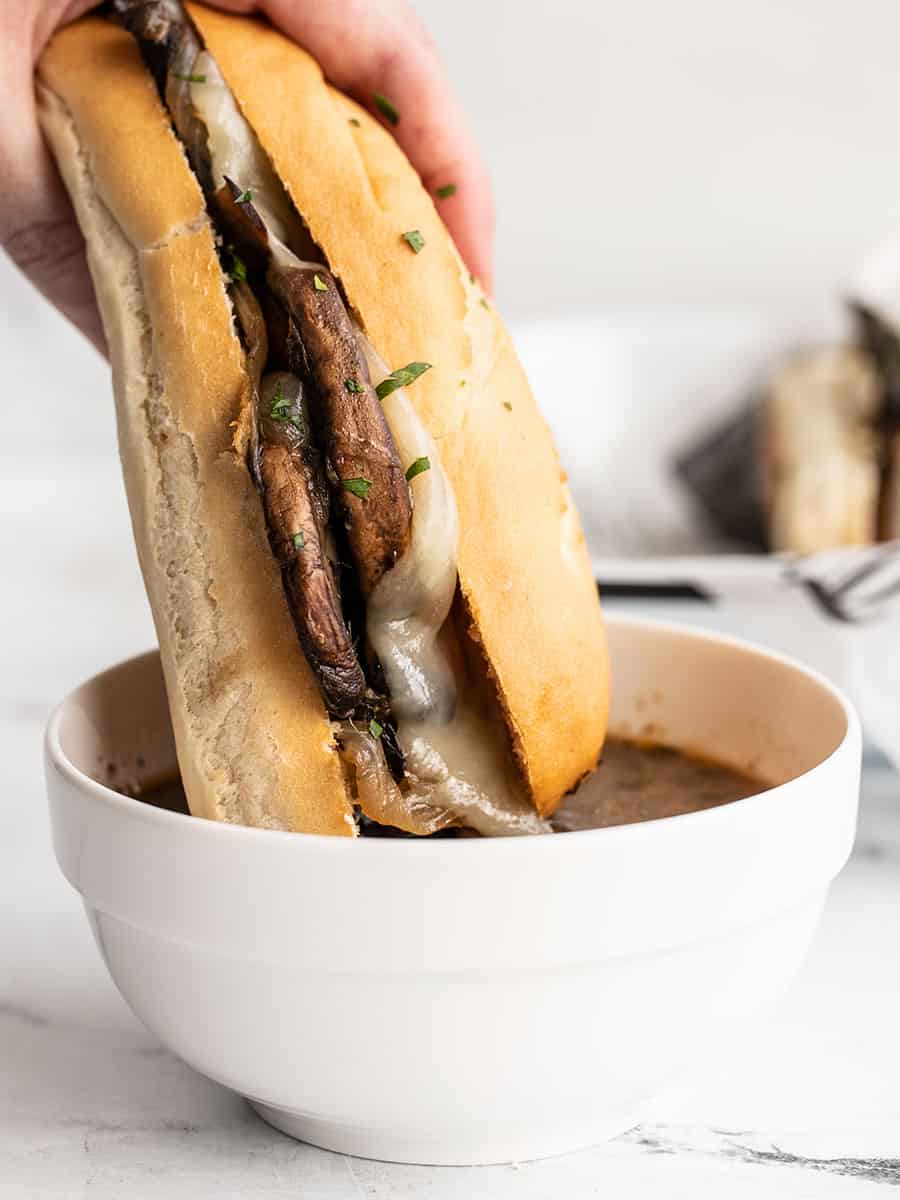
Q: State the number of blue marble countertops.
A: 0